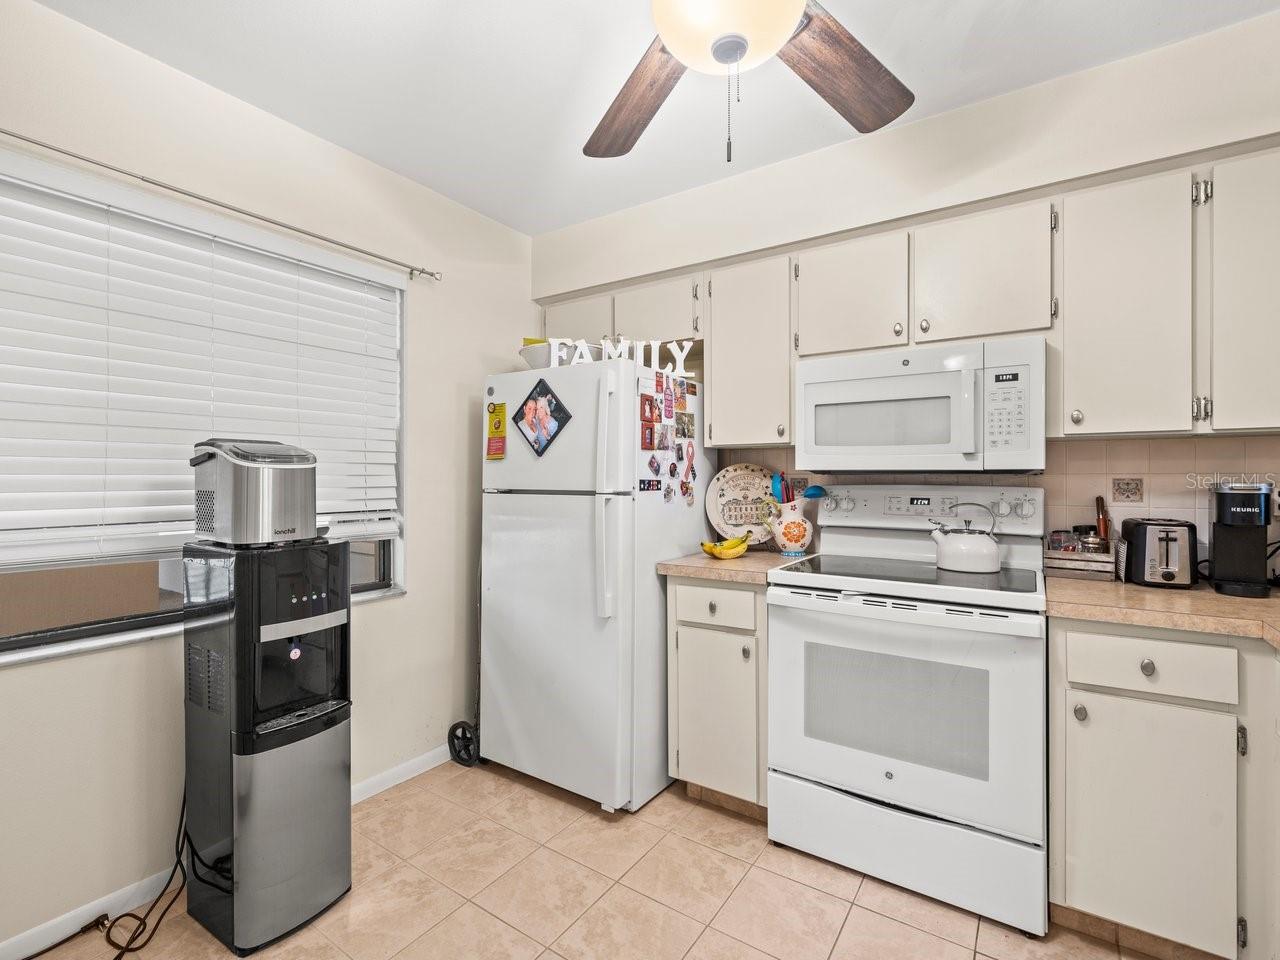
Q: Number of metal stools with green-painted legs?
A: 0